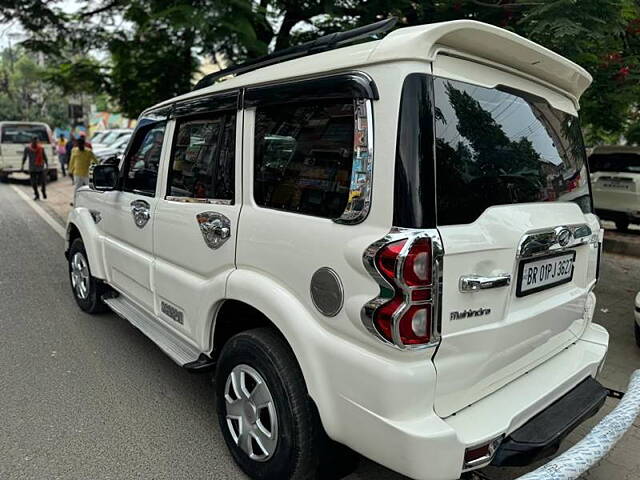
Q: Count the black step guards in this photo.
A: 1